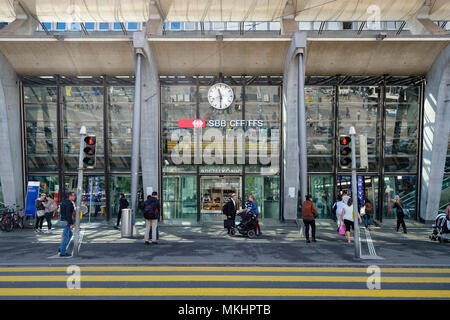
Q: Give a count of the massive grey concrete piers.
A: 4